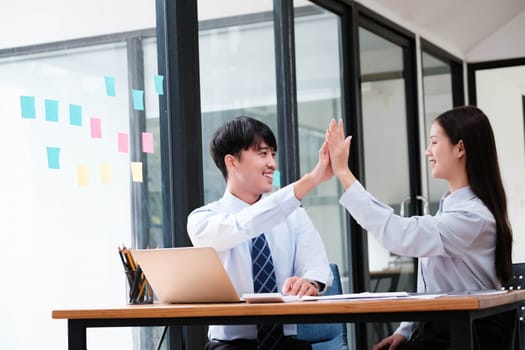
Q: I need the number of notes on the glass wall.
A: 13